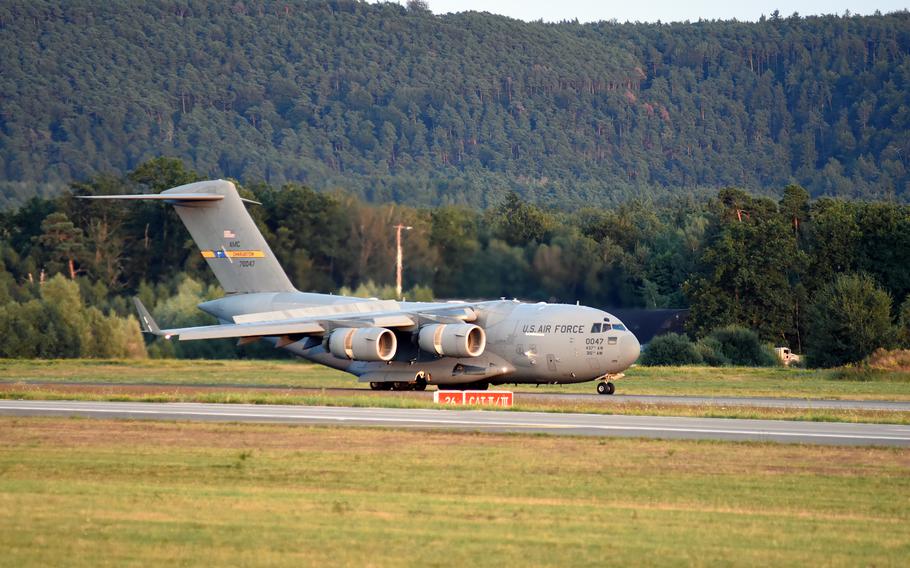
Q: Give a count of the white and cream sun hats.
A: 0